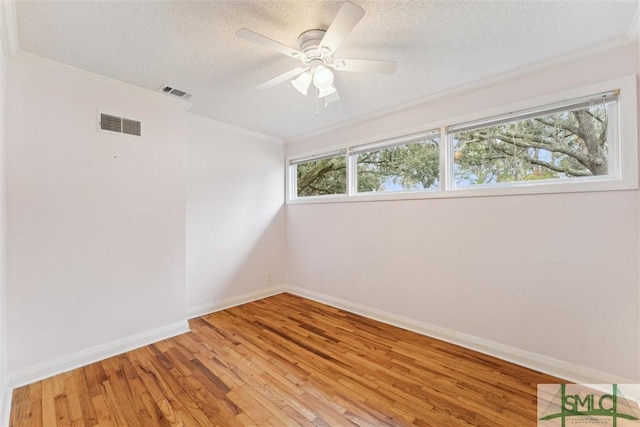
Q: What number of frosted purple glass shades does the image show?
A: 0